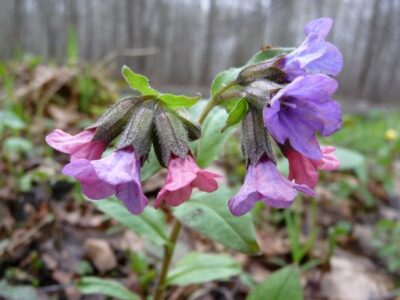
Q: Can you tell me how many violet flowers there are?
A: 4